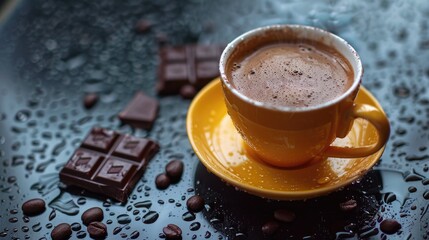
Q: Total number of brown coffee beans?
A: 15